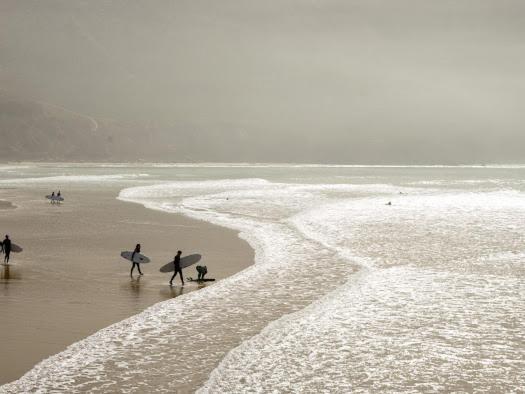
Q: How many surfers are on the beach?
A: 6